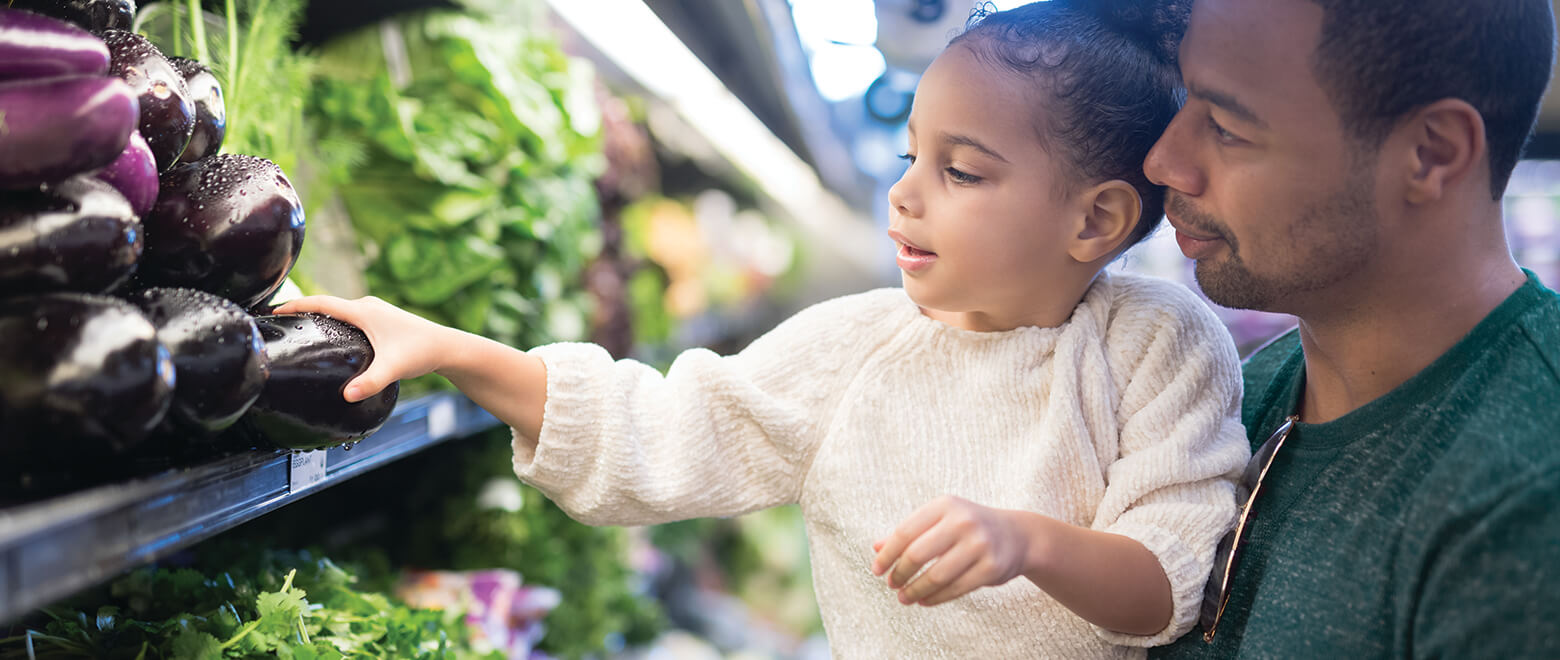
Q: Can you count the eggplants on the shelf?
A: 11